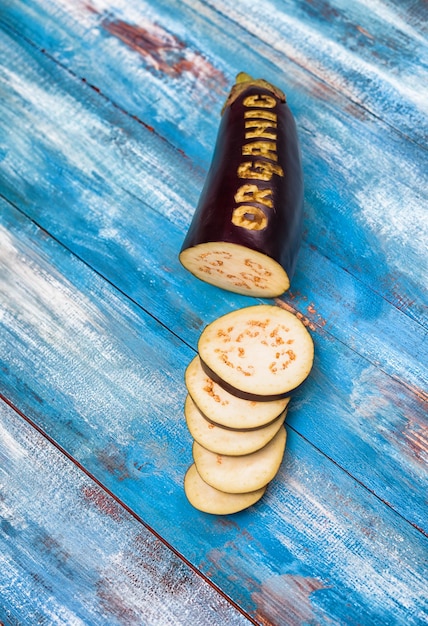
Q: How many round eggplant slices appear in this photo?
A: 5